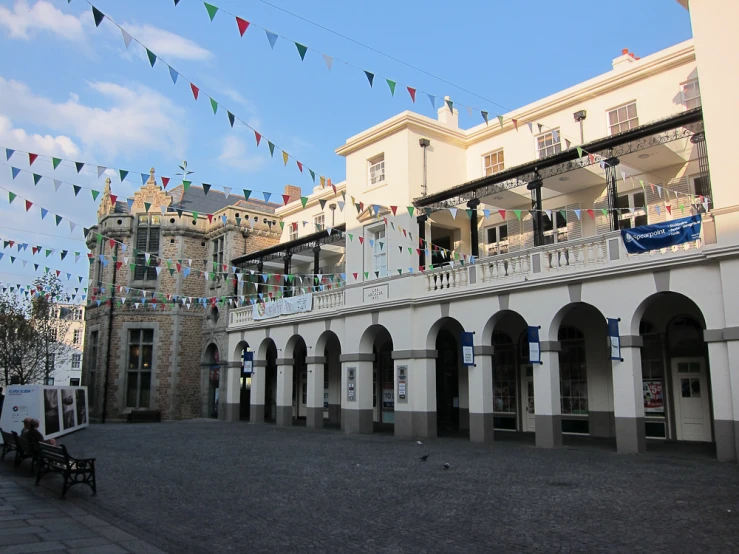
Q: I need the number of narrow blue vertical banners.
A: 4